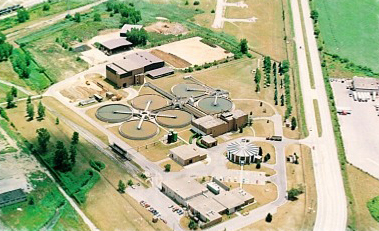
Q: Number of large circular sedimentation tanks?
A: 6